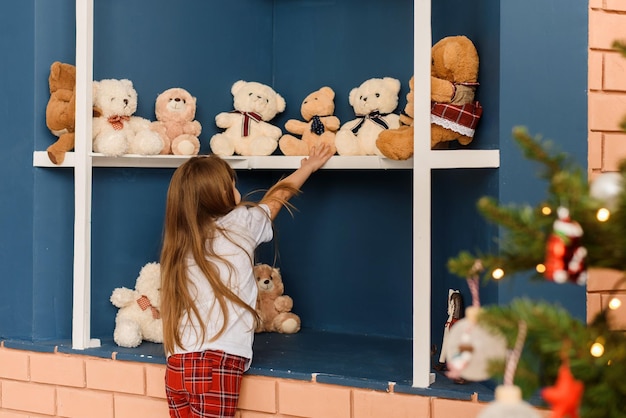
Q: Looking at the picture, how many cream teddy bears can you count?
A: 4